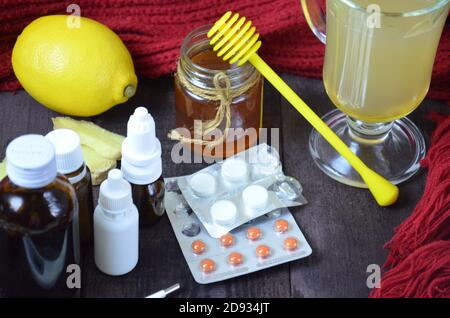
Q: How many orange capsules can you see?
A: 8